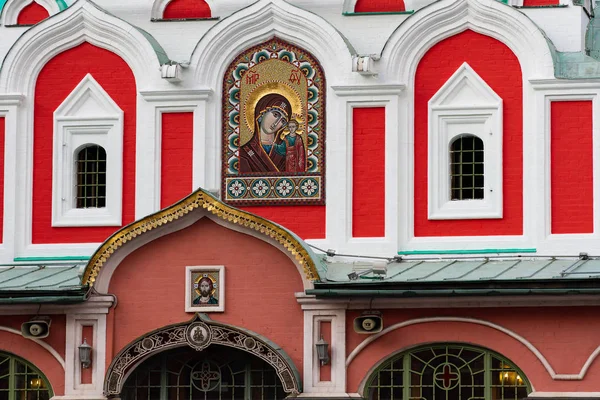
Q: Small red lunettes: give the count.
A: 4